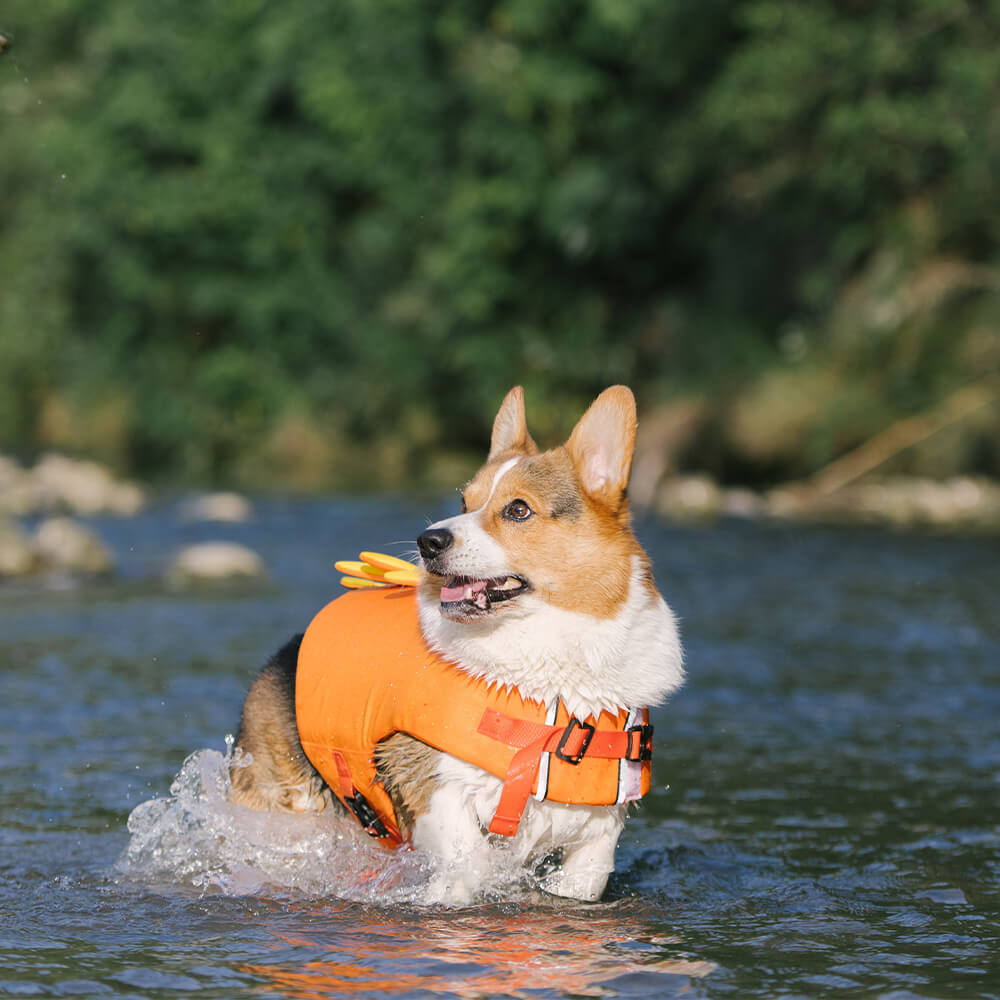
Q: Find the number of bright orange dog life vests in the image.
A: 1